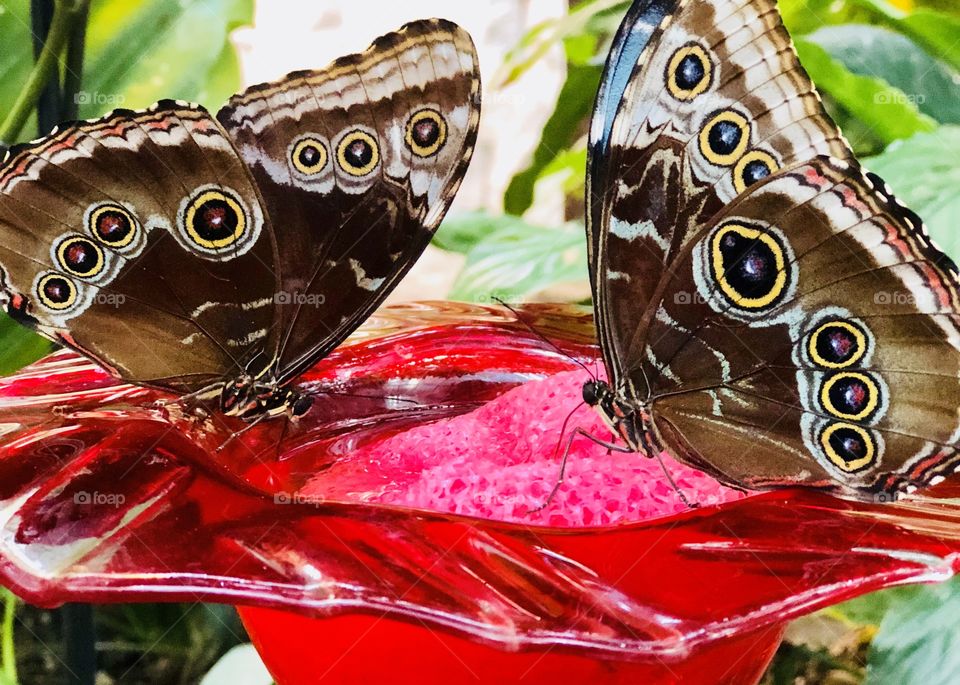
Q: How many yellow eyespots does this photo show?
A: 14